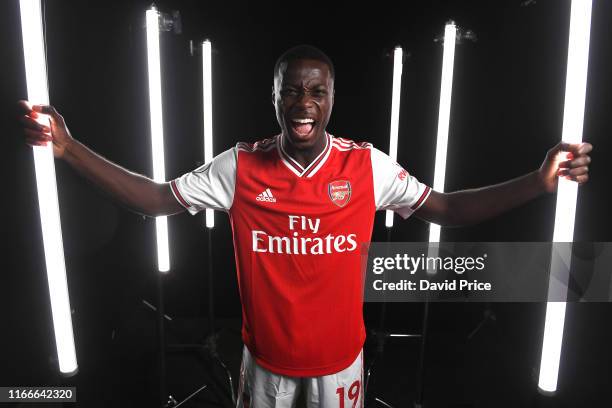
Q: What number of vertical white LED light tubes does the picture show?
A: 6